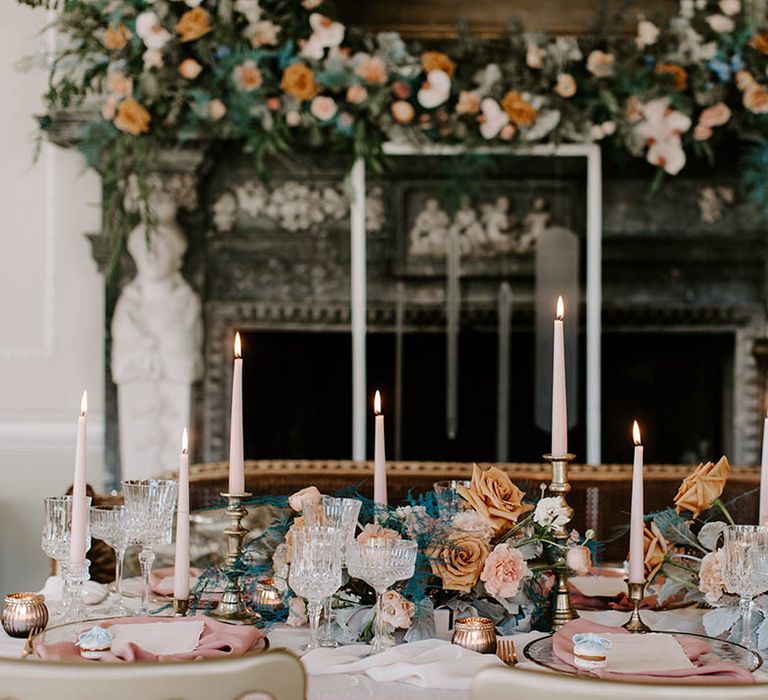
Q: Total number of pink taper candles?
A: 7